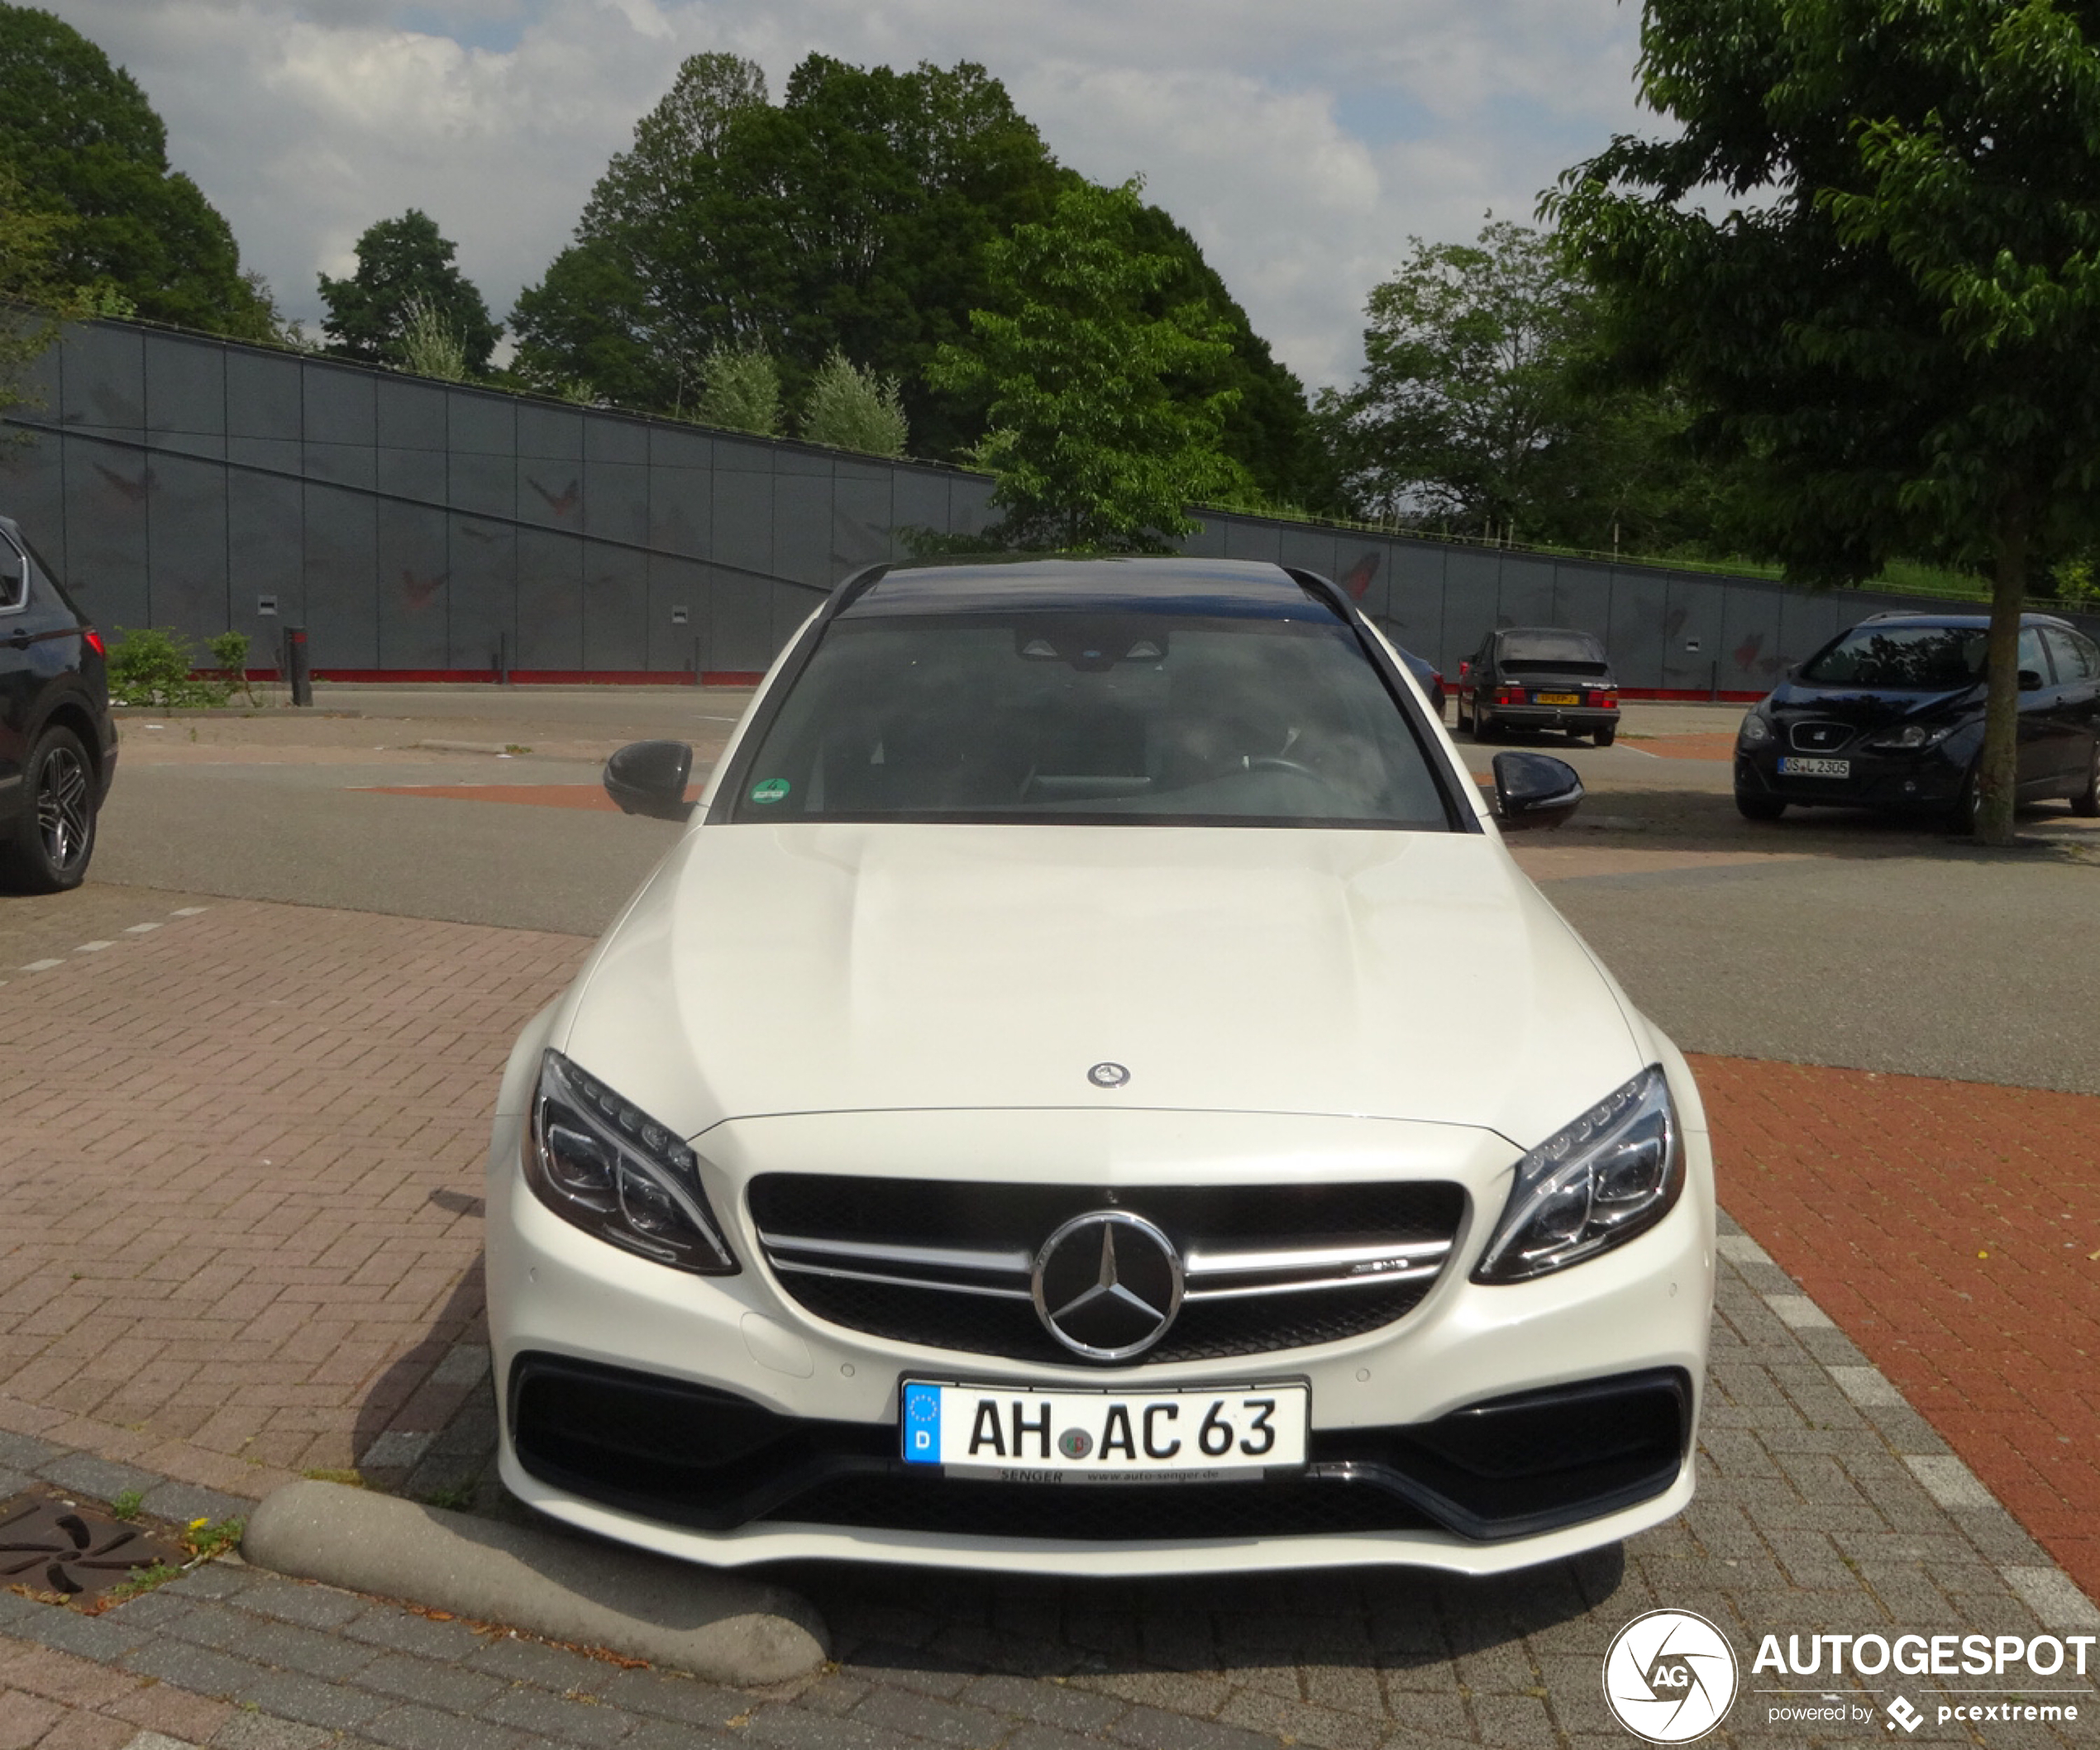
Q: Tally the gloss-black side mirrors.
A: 2